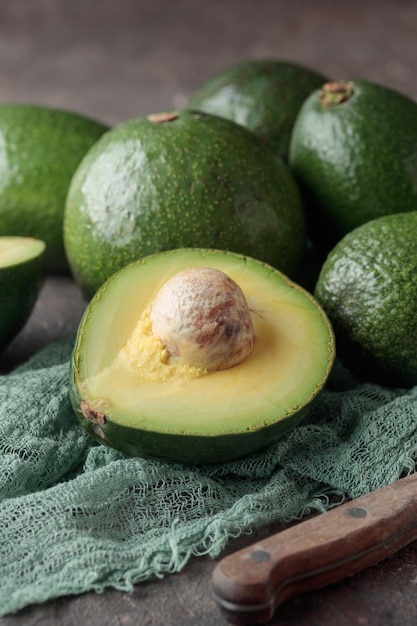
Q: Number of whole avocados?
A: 5